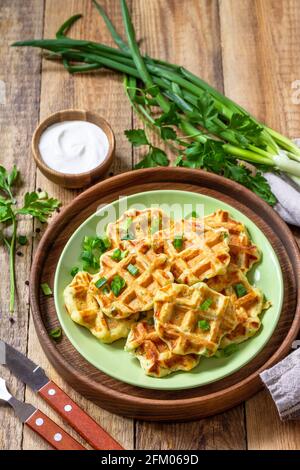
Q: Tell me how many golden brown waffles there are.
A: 8